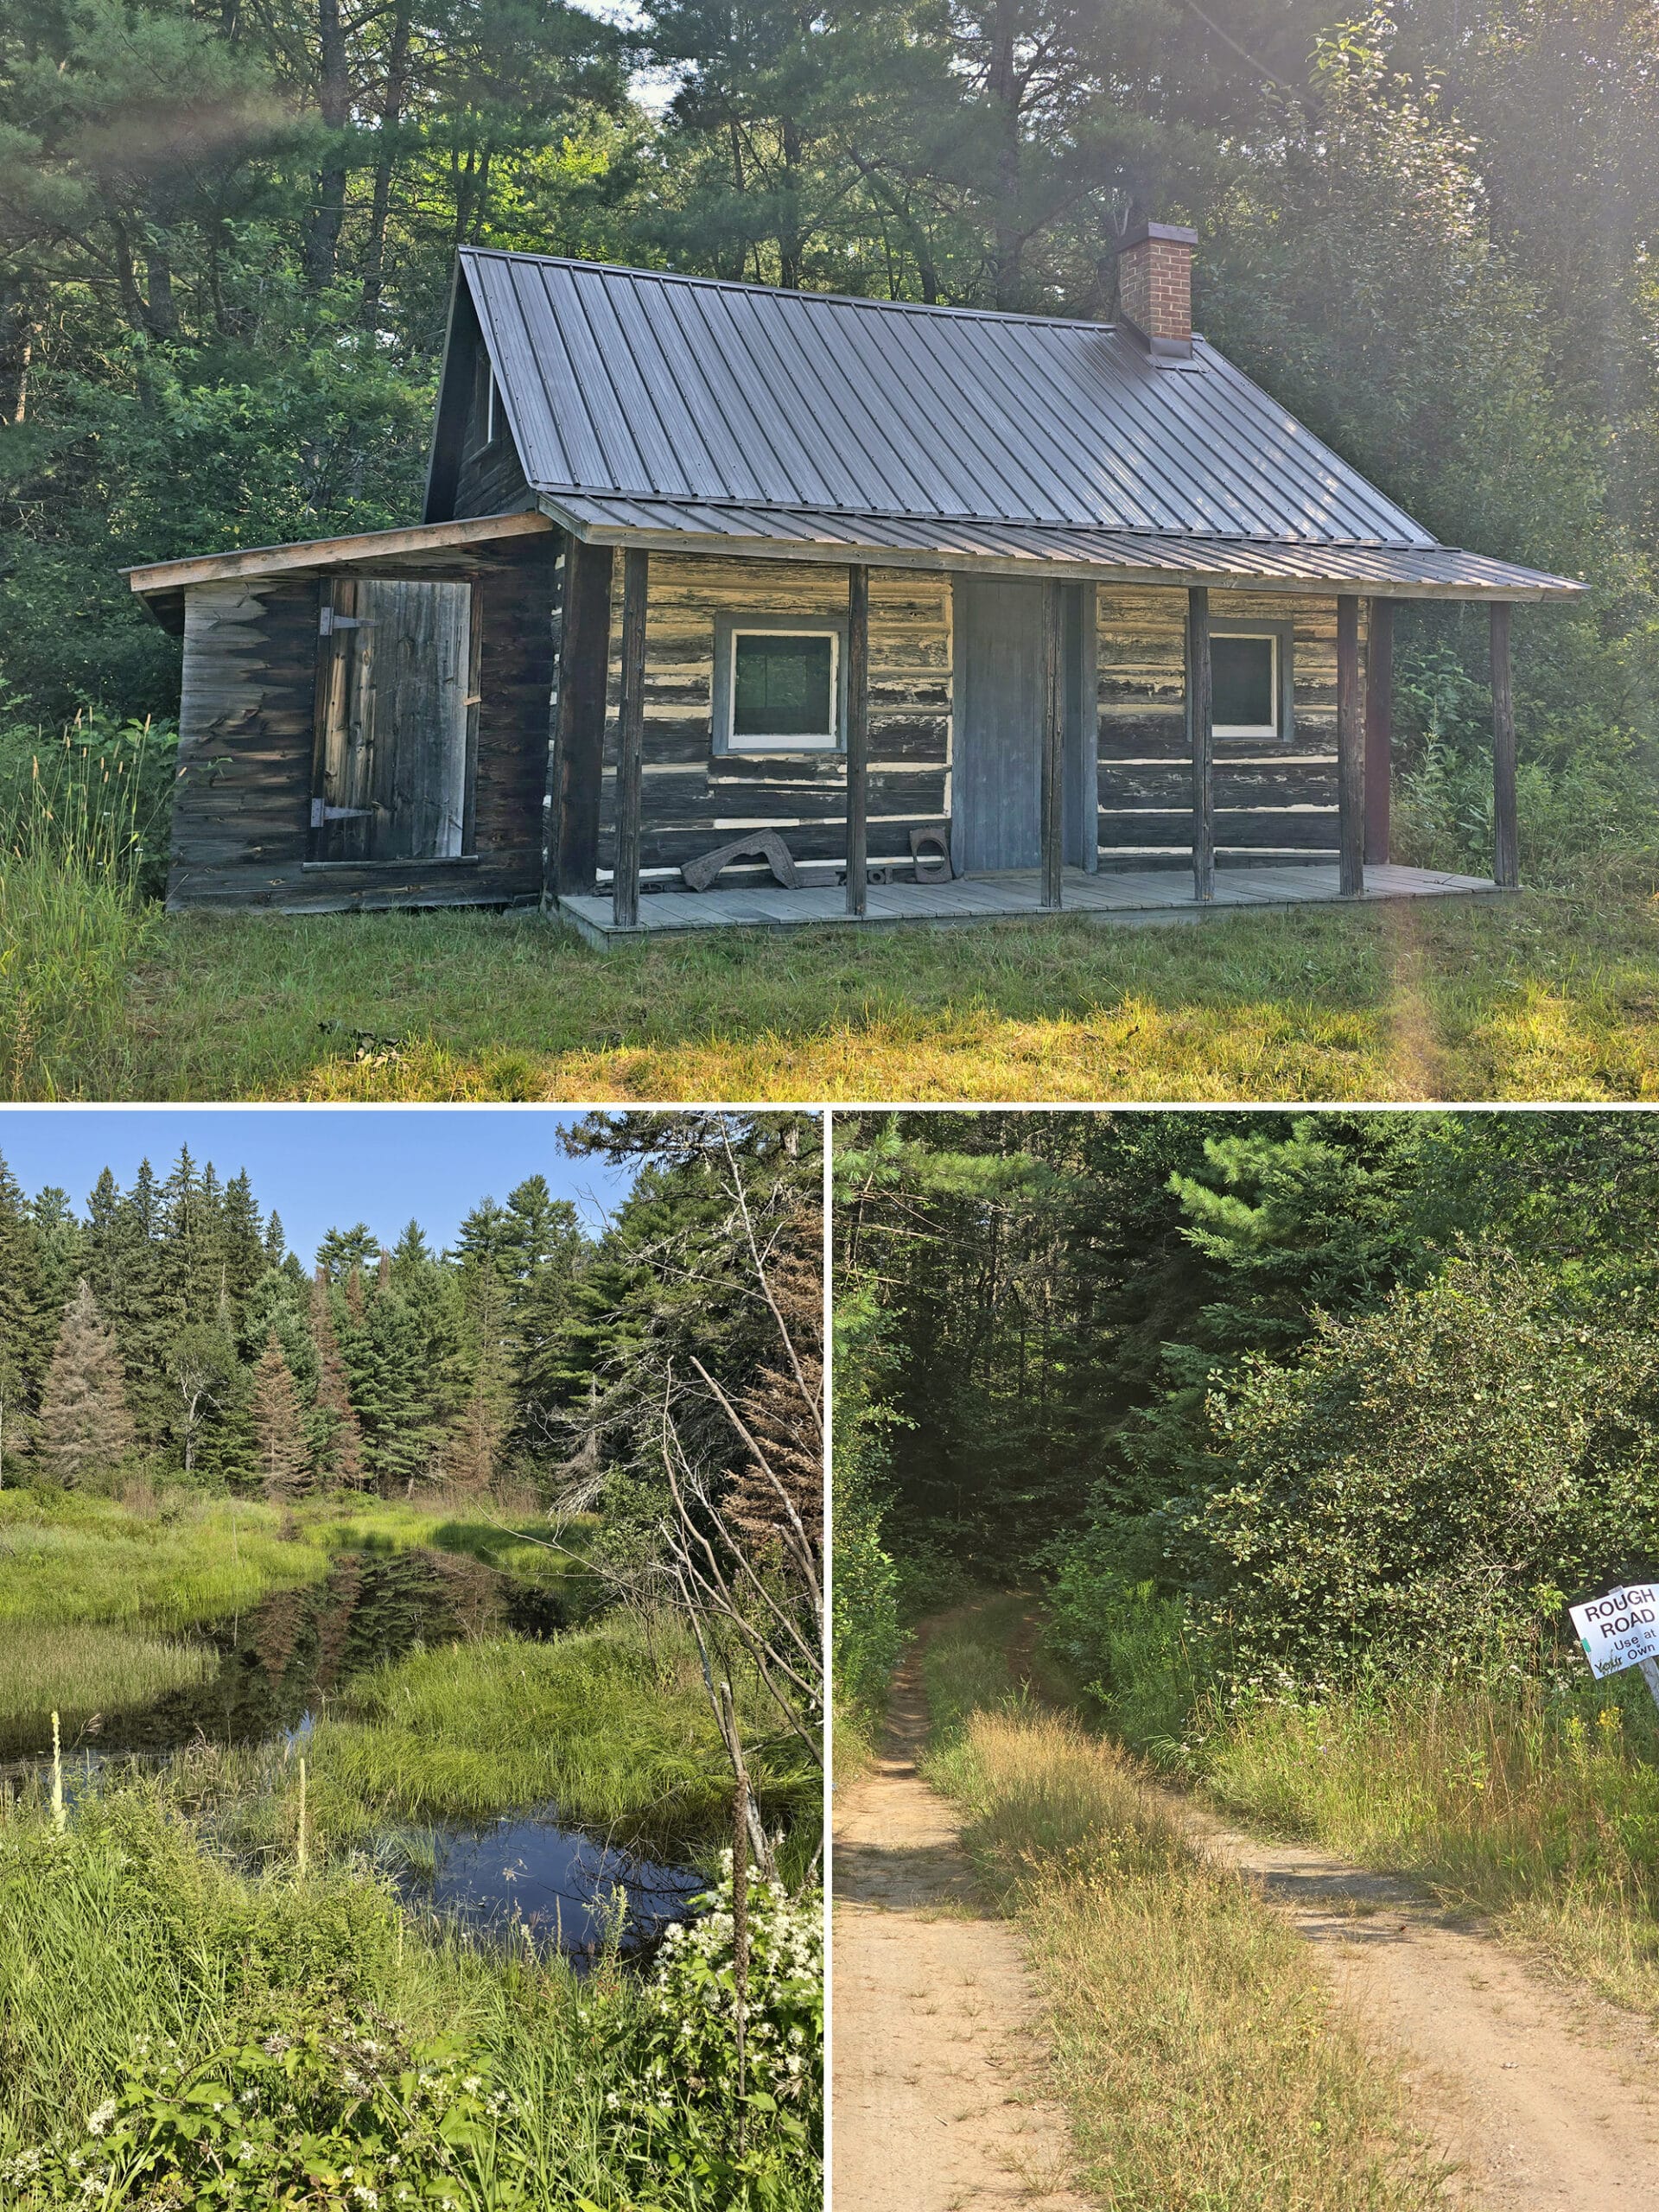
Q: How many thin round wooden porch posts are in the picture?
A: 6